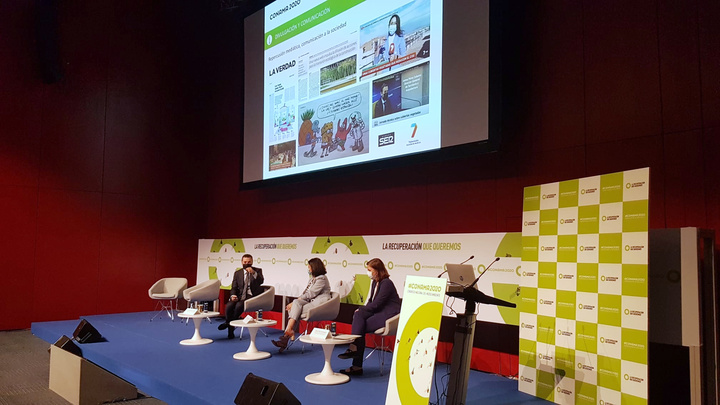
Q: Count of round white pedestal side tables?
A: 3